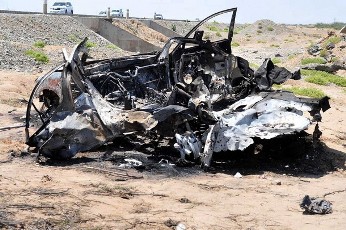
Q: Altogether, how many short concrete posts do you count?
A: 3